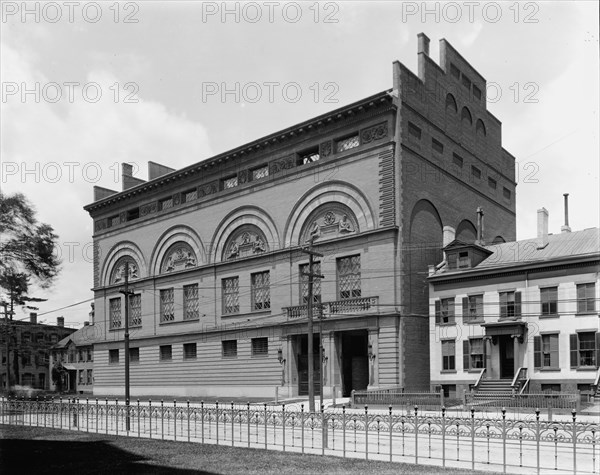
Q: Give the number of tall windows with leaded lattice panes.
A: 8